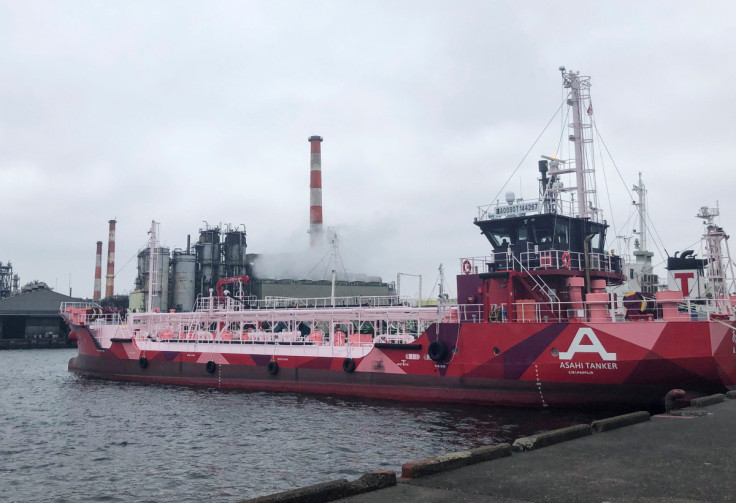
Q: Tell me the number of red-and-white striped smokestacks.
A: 3